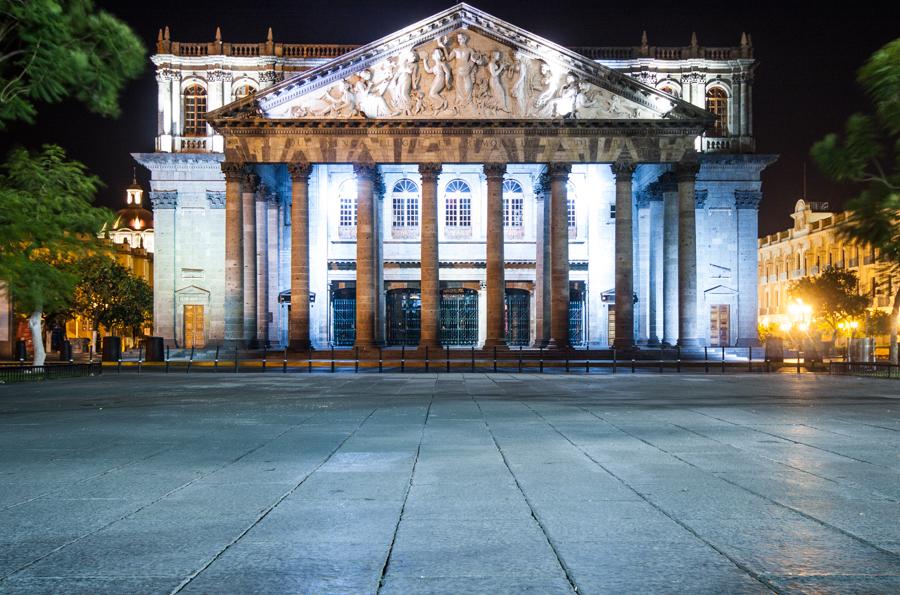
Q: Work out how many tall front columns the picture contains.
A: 8